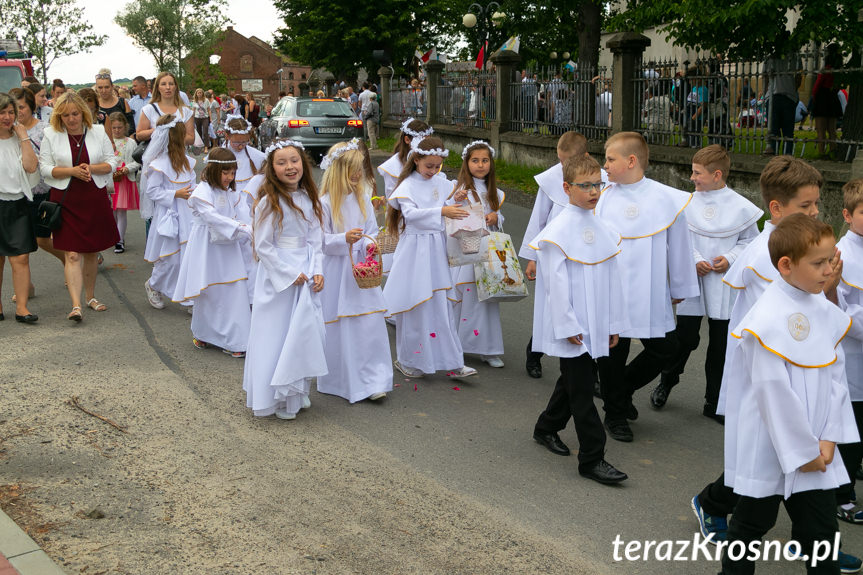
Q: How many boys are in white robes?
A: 7